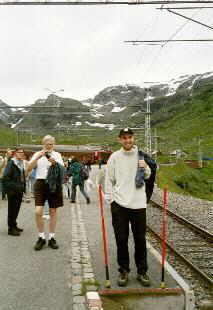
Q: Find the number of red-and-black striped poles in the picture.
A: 2